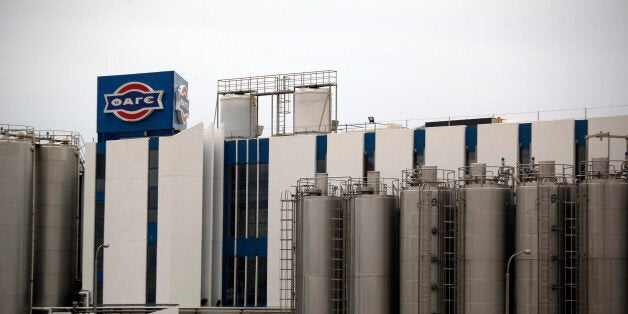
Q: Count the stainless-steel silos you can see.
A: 8